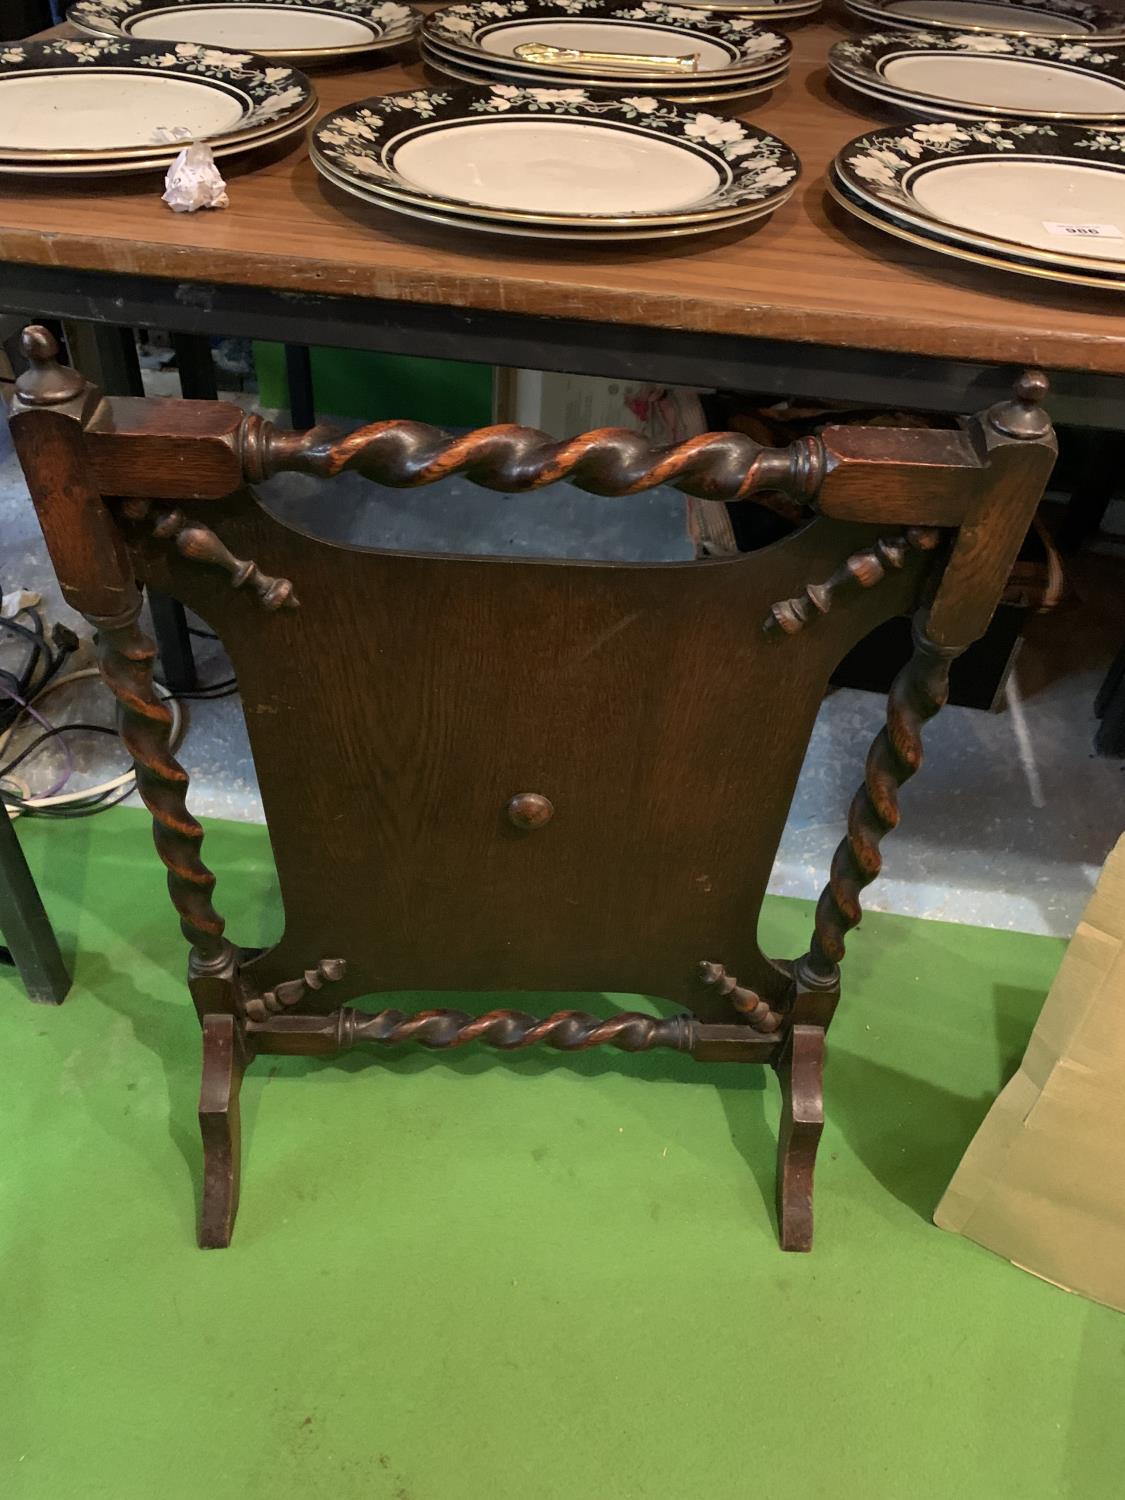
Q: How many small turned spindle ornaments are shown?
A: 4